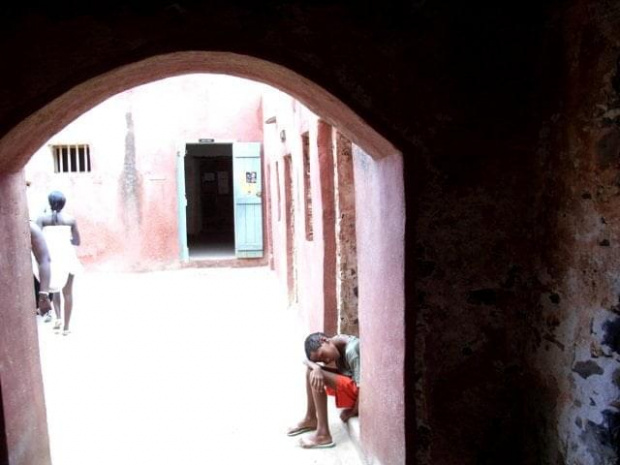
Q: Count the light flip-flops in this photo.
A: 2